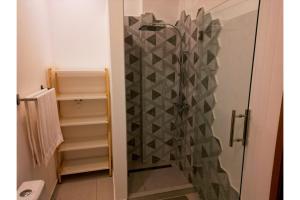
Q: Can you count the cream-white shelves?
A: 5